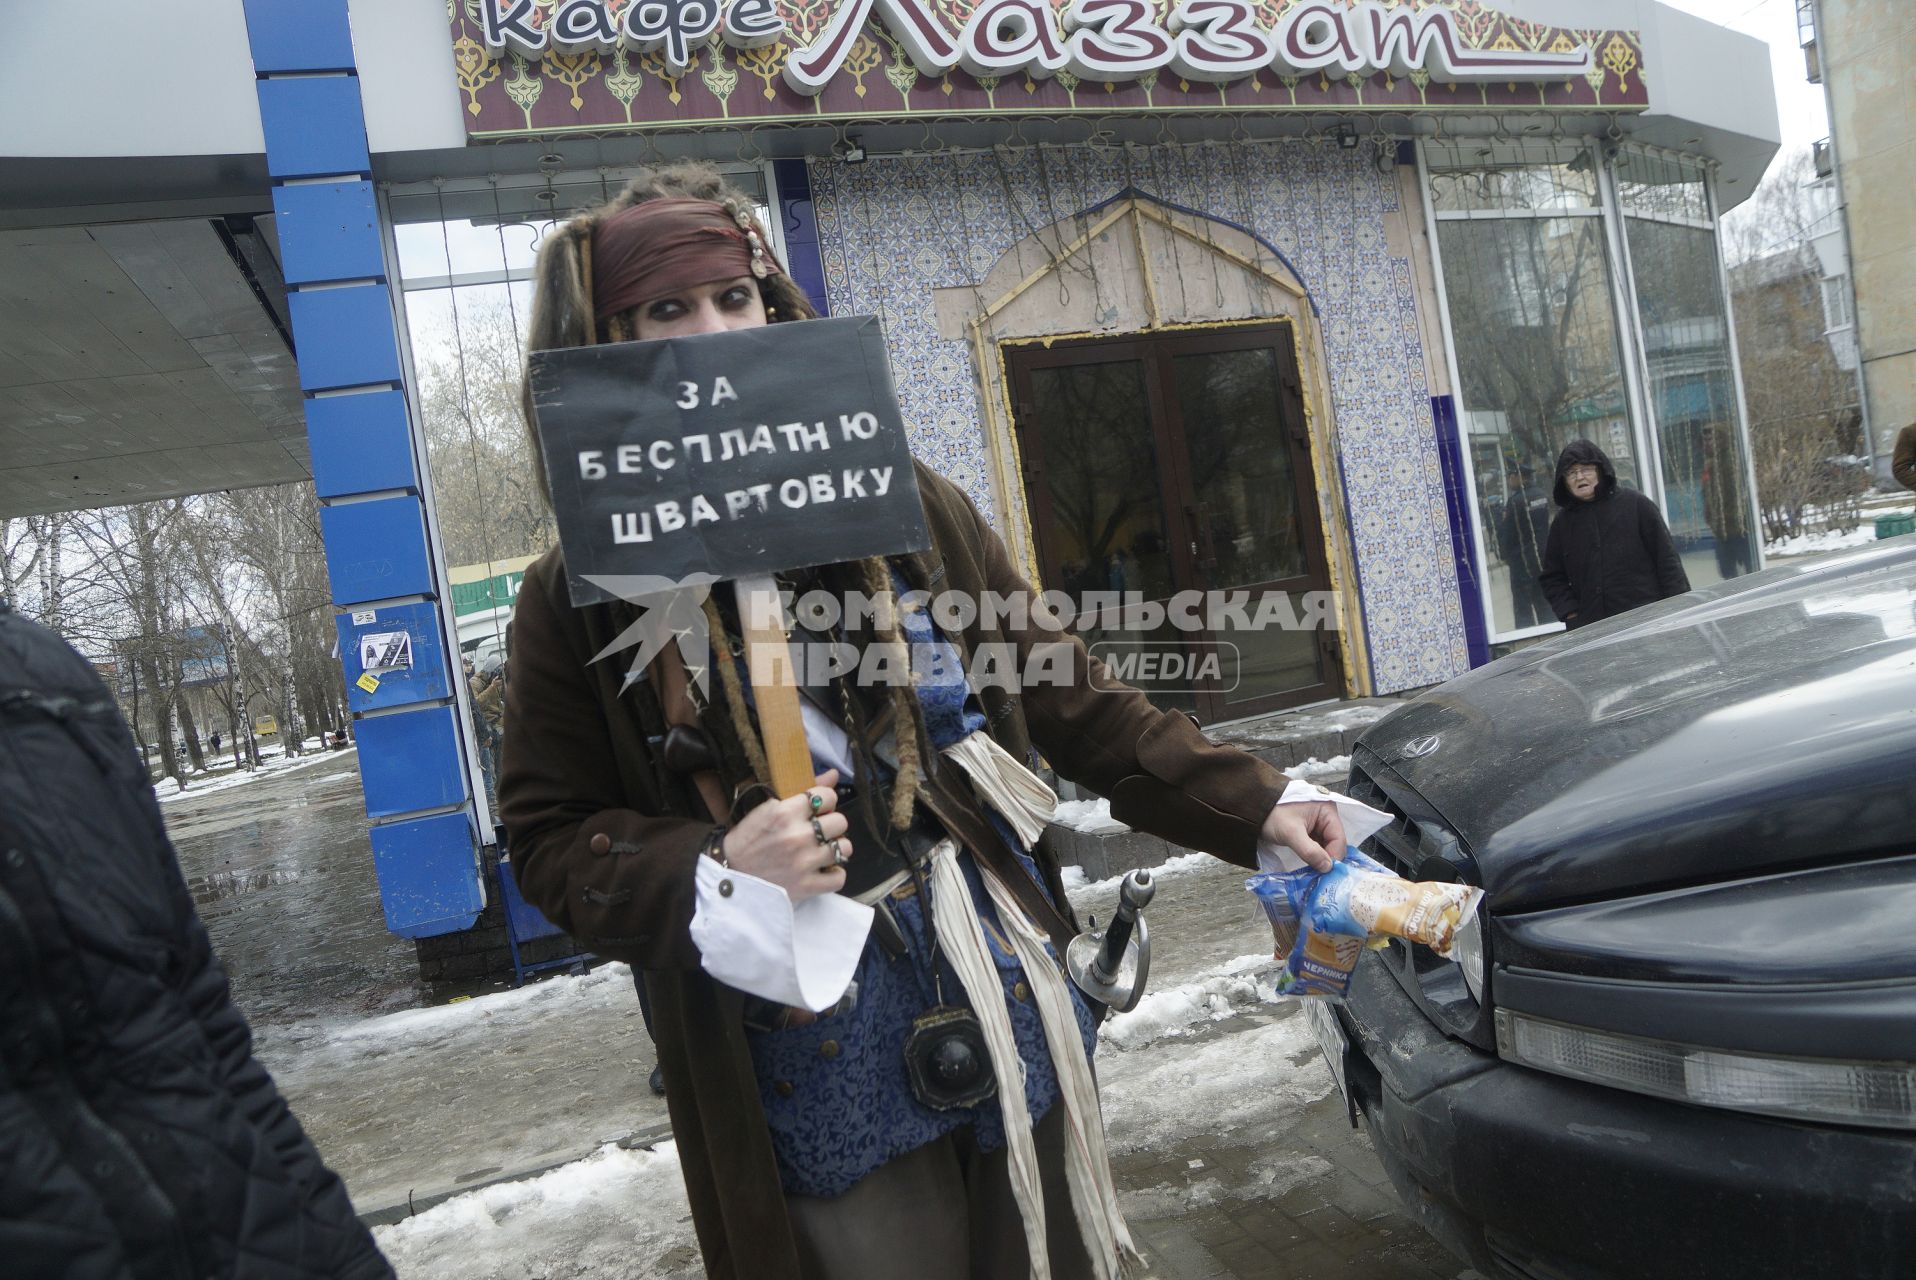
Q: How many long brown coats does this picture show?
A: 1